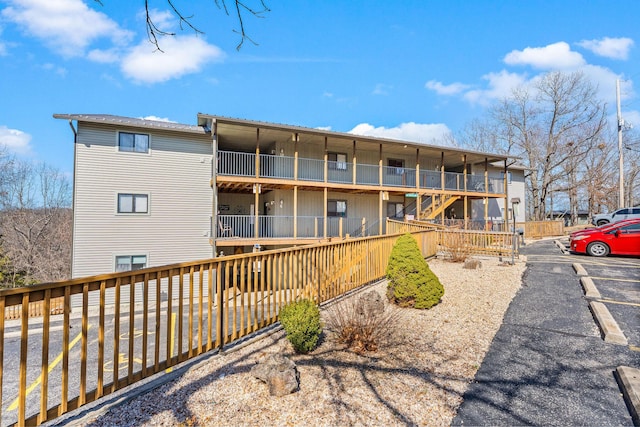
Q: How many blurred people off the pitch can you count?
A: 0